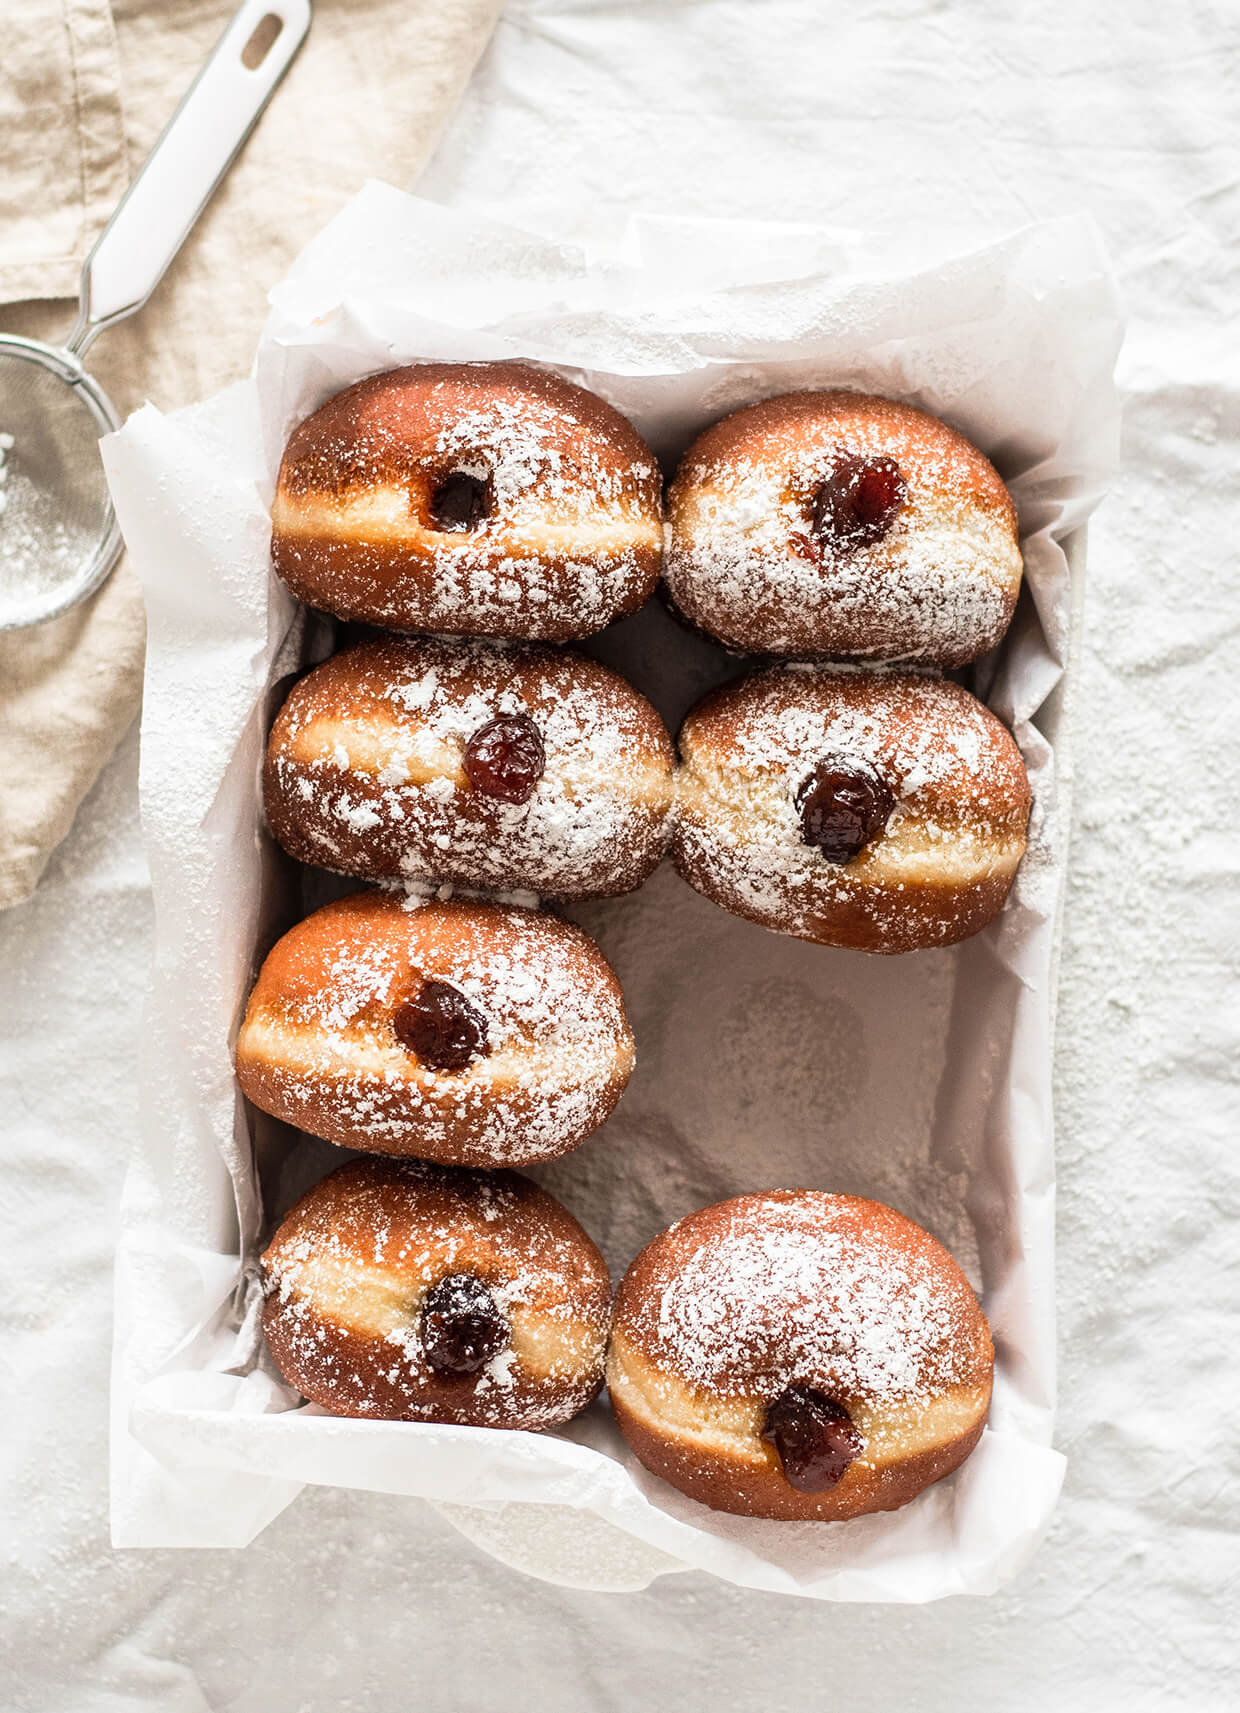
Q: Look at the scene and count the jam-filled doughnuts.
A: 7